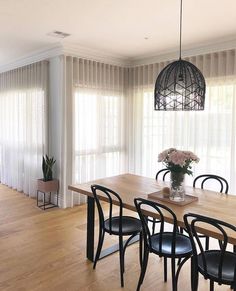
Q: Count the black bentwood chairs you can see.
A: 5